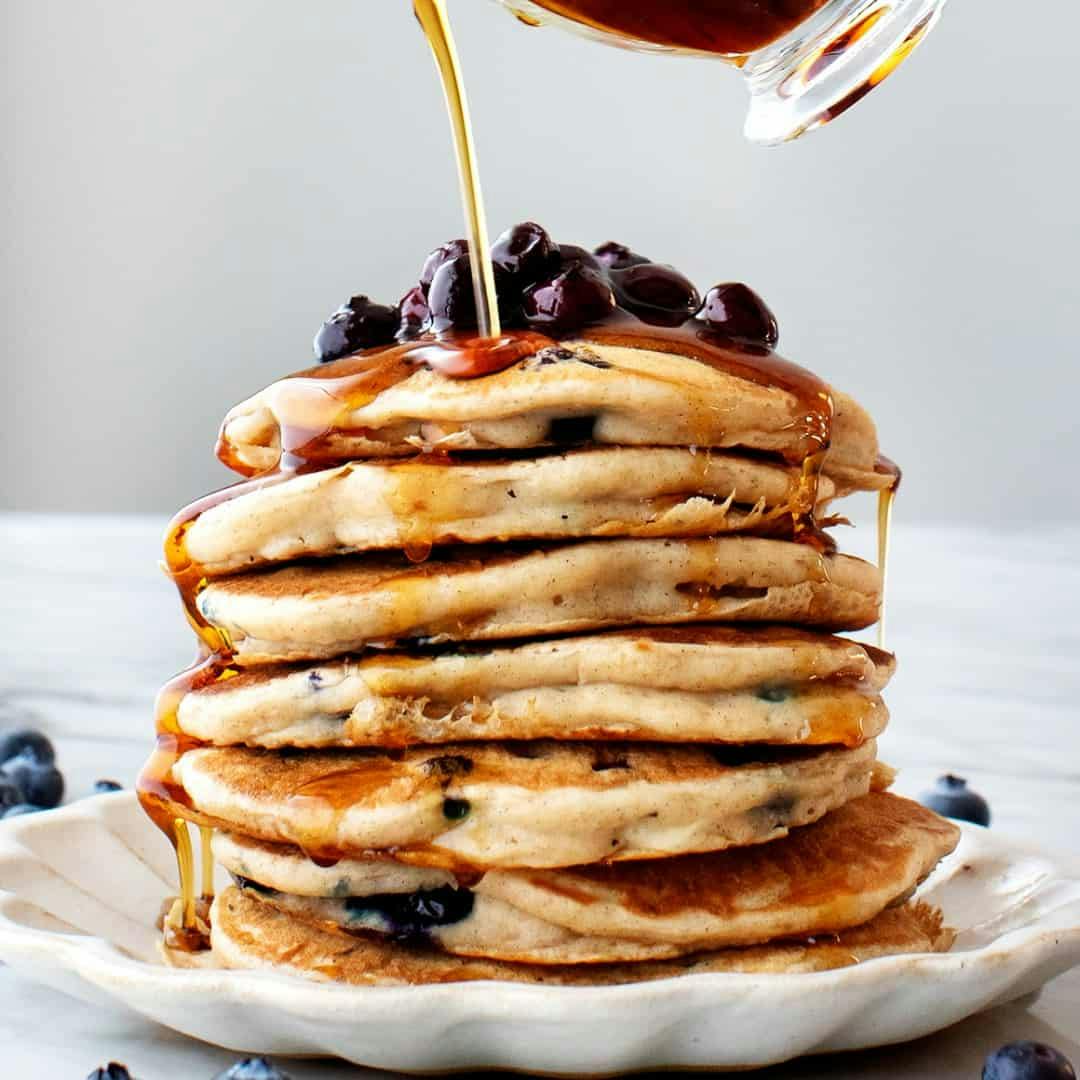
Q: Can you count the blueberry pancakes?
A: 7